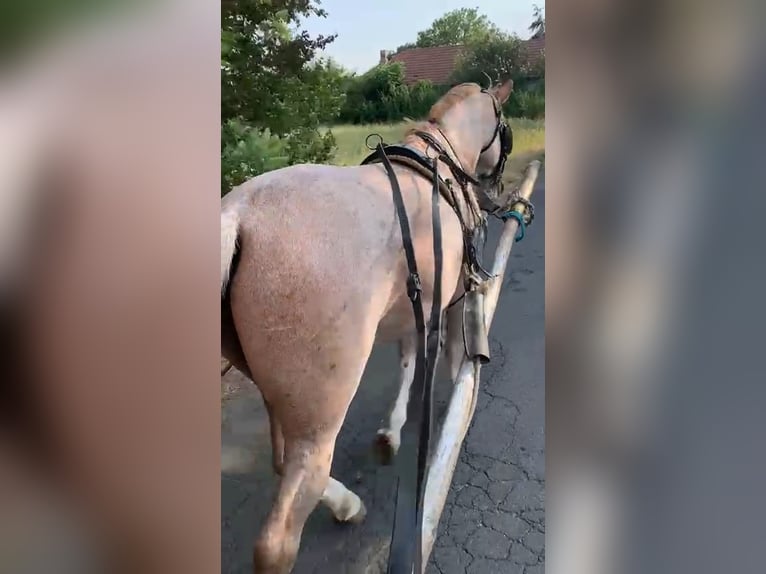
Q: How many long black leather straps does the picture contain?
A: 2